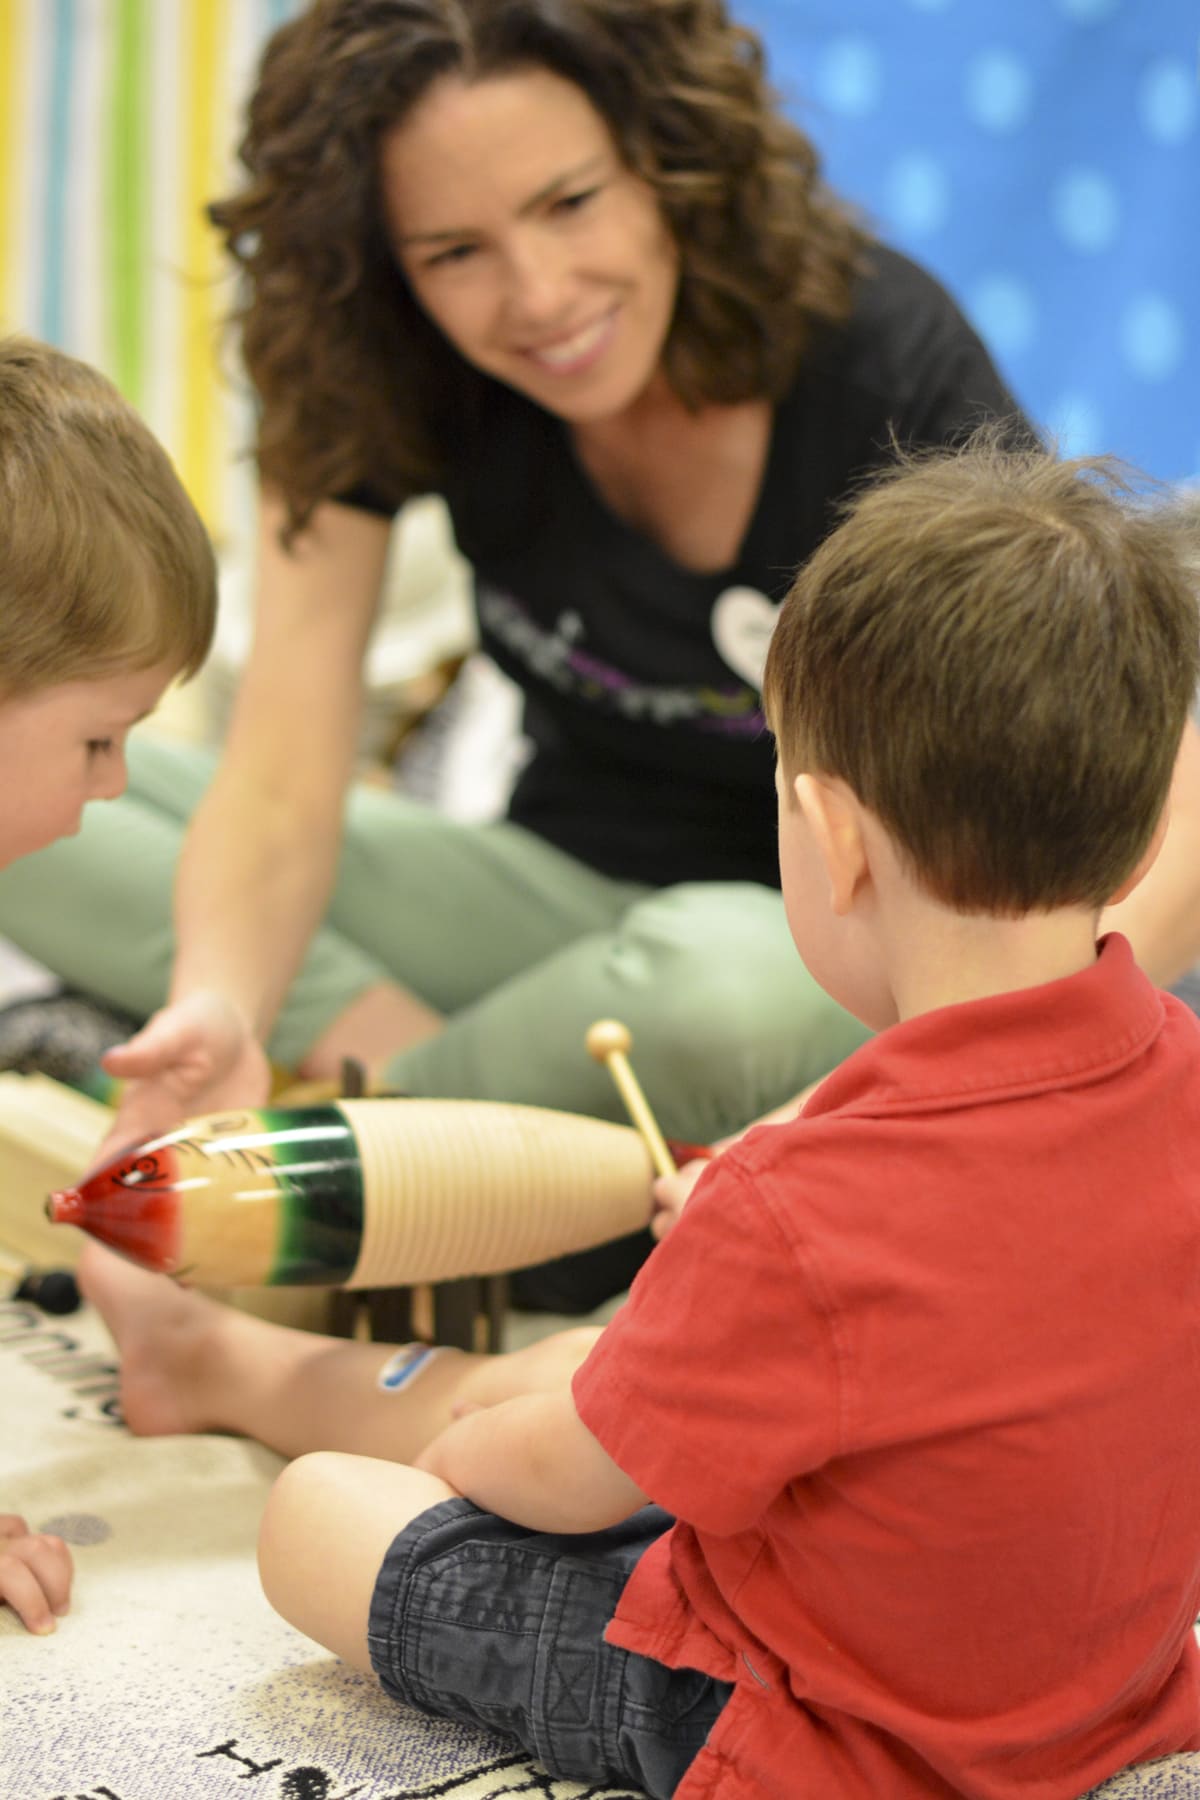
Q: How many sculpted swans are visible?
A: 0